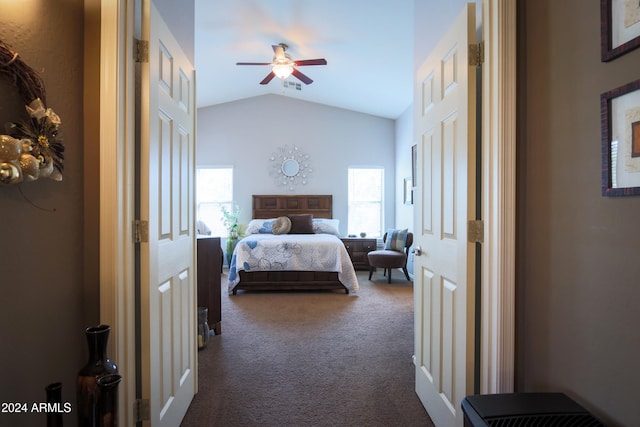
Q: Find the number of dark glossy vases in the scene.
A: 3